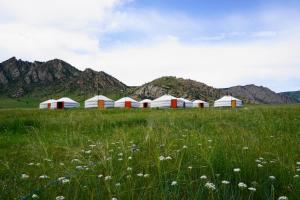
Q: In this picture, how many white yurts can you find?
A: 9